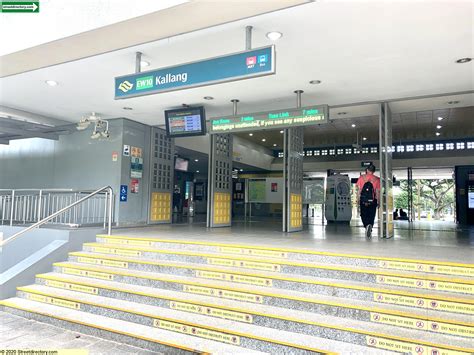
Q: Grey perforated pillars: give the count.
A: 4